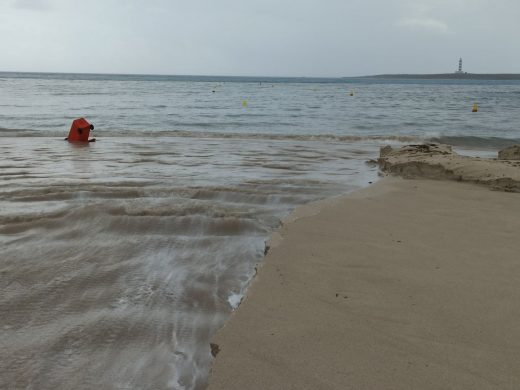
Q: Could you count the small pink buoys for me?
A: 0